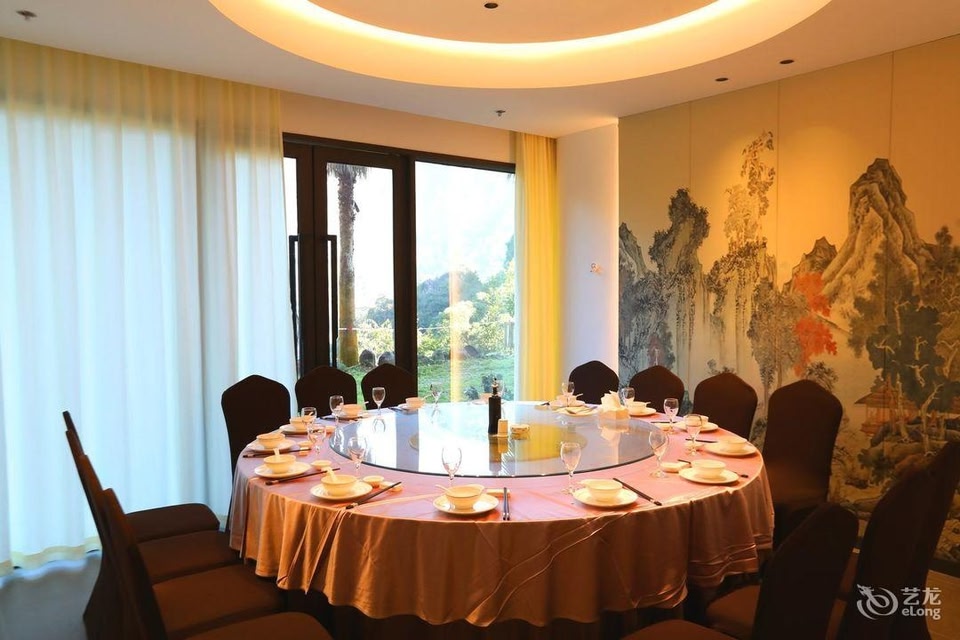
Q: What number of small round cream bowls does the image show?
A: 14